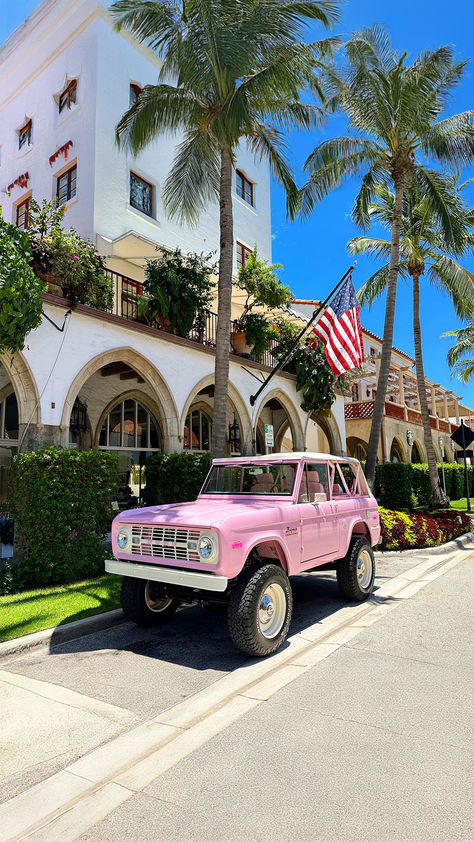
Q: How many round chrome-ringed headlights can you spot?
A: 2